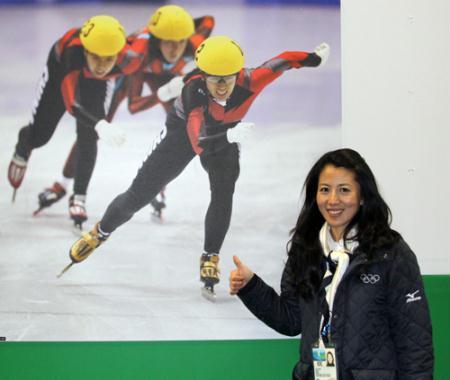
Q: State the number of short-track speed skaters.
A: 3